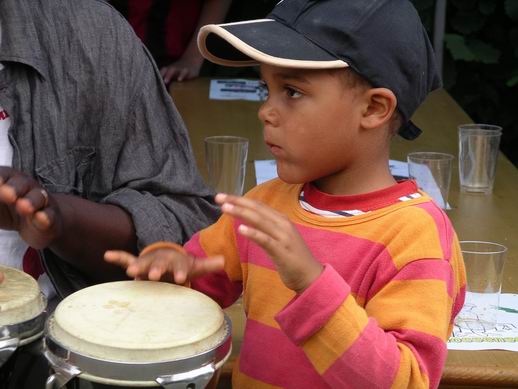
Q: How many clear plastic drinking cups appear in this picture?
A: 4